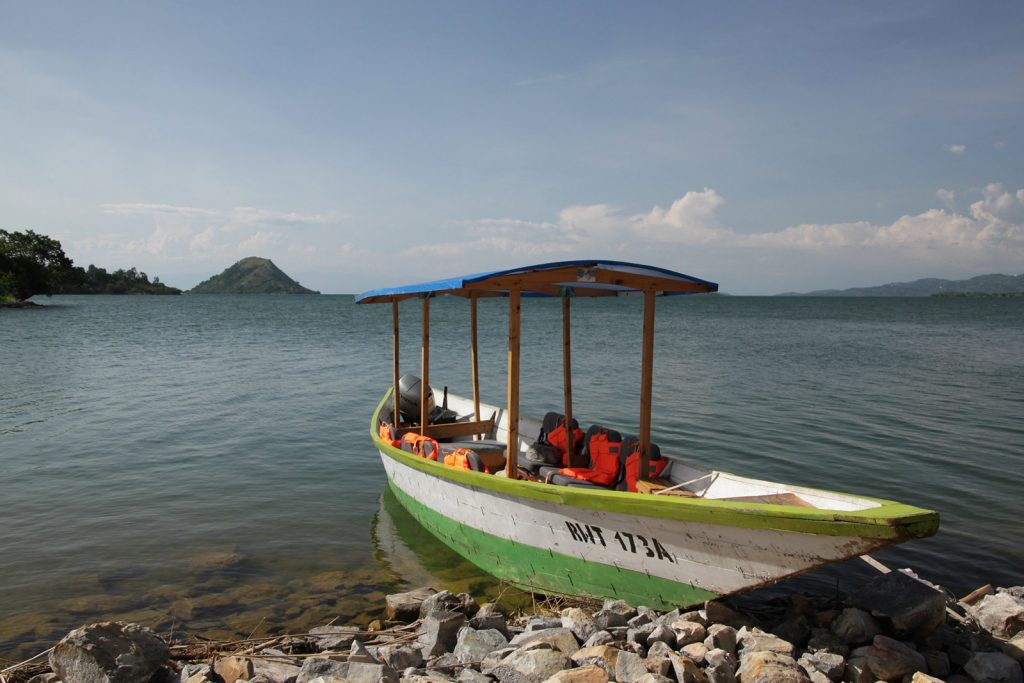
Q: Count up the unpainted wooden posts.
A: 6